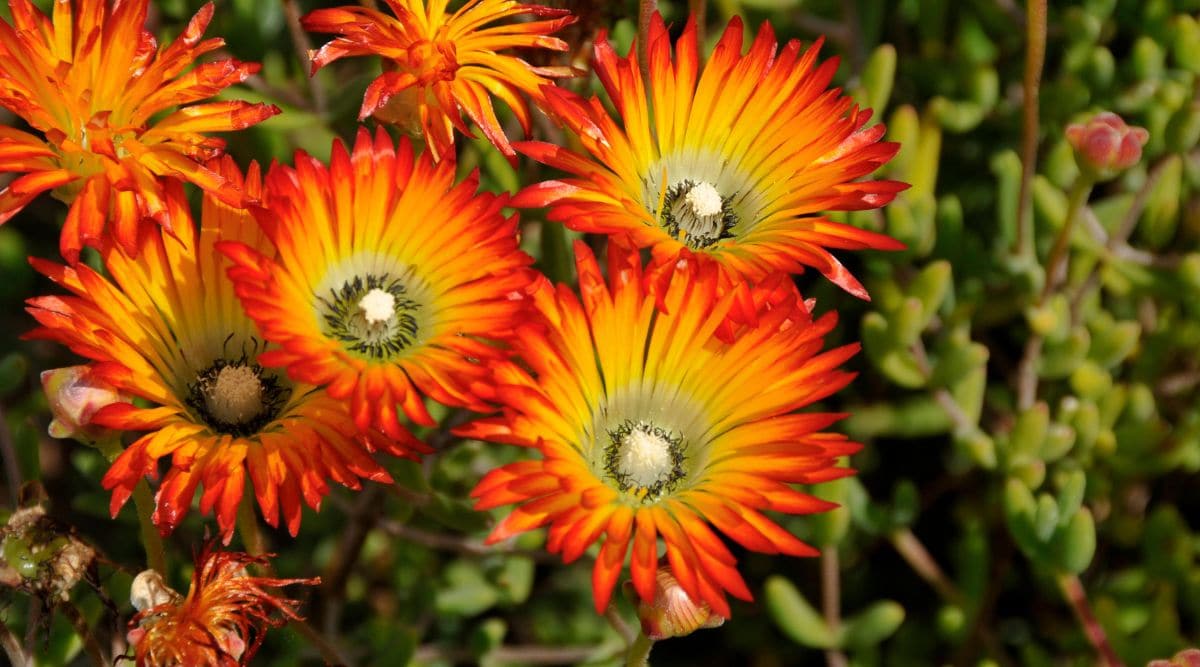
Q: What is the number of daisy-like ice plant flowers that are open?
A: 6